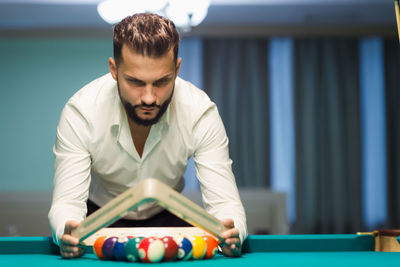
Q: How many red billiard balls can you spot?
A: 2